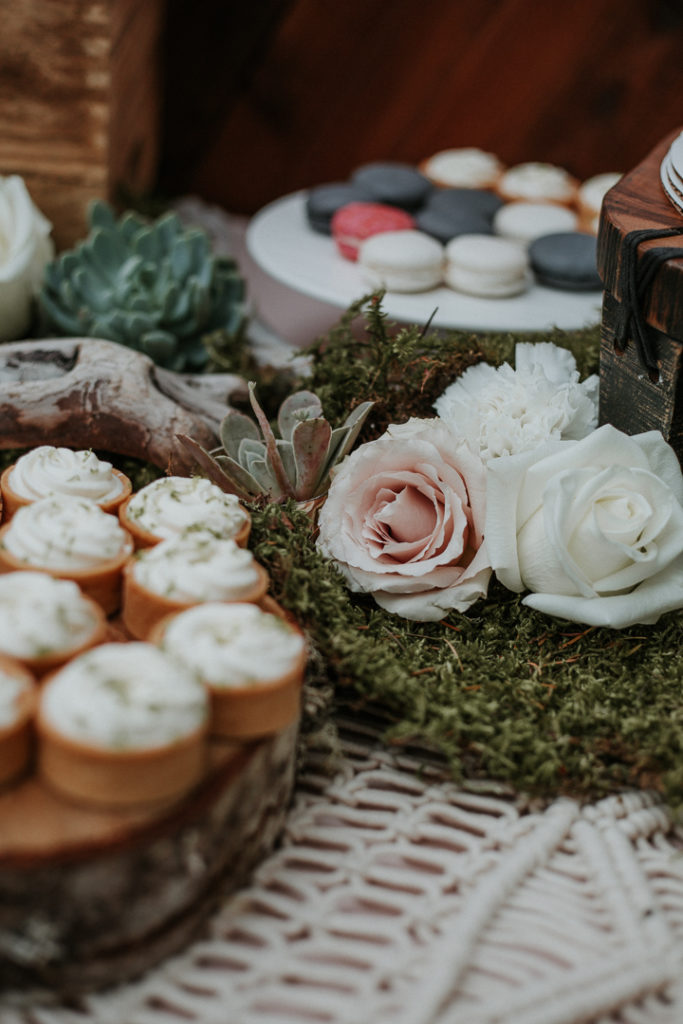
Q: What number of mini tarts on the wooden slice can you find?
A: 8